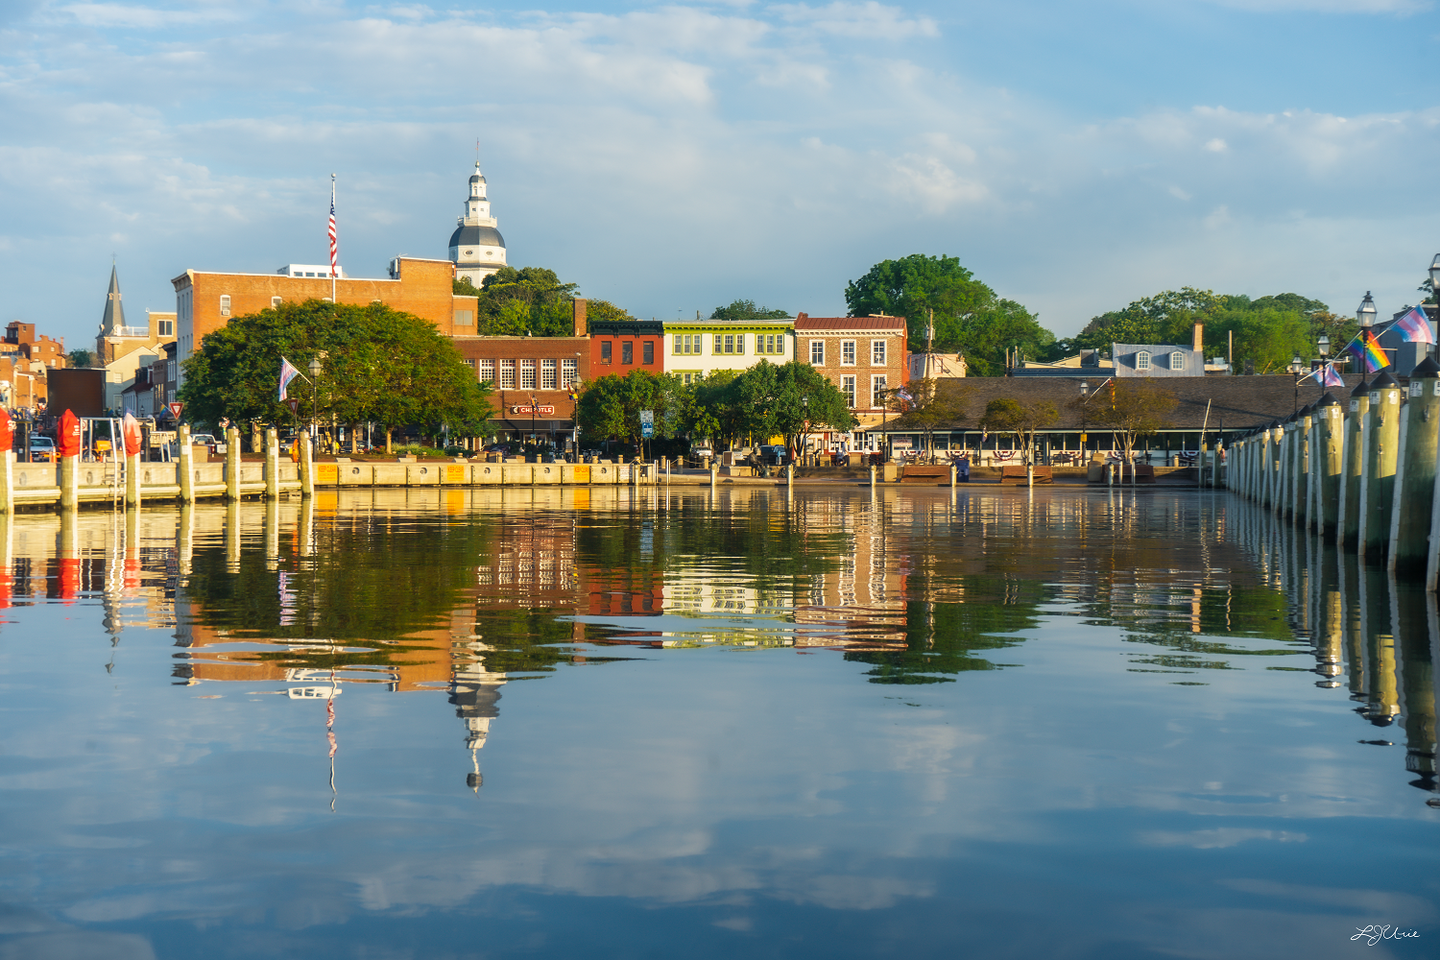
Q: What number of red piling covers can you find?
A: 3